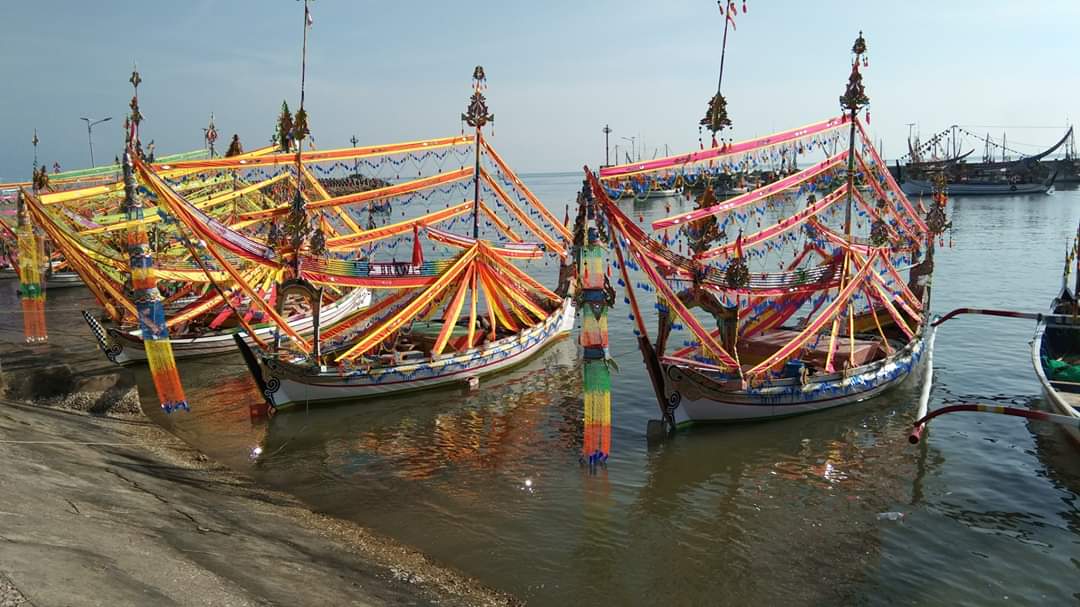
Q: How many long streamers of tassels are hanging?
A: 3